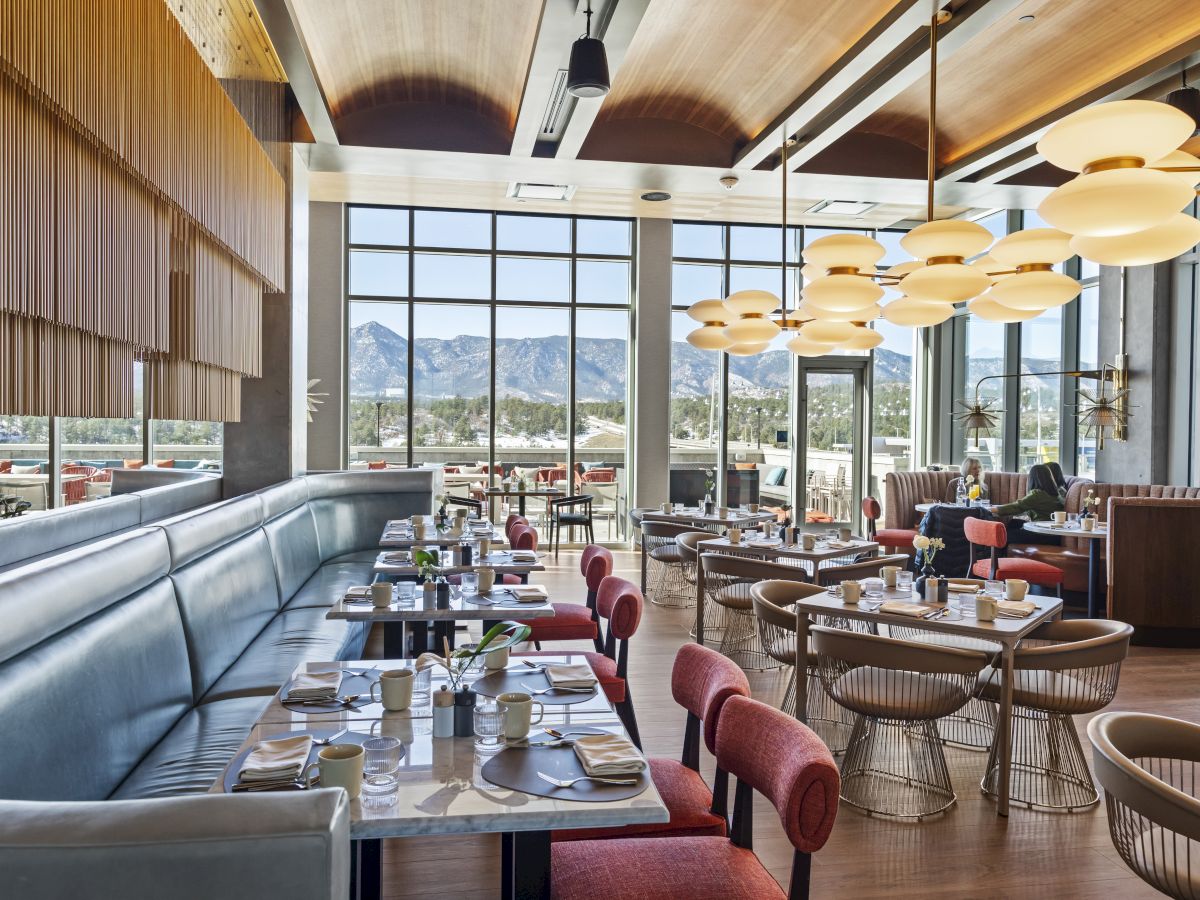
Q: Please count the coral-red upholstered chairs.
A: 8